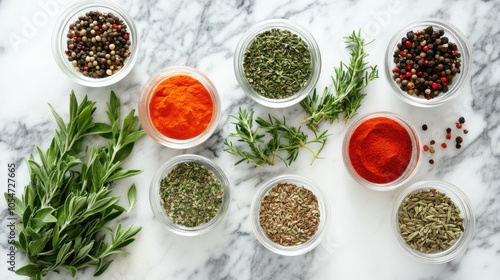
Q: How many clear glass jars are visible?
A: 8